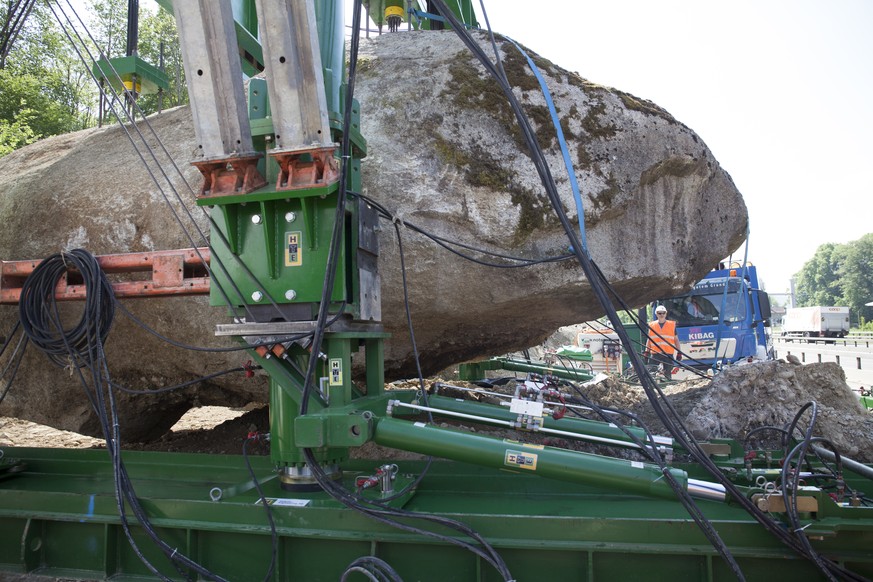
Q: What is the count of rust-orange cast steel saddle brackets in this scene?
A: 2